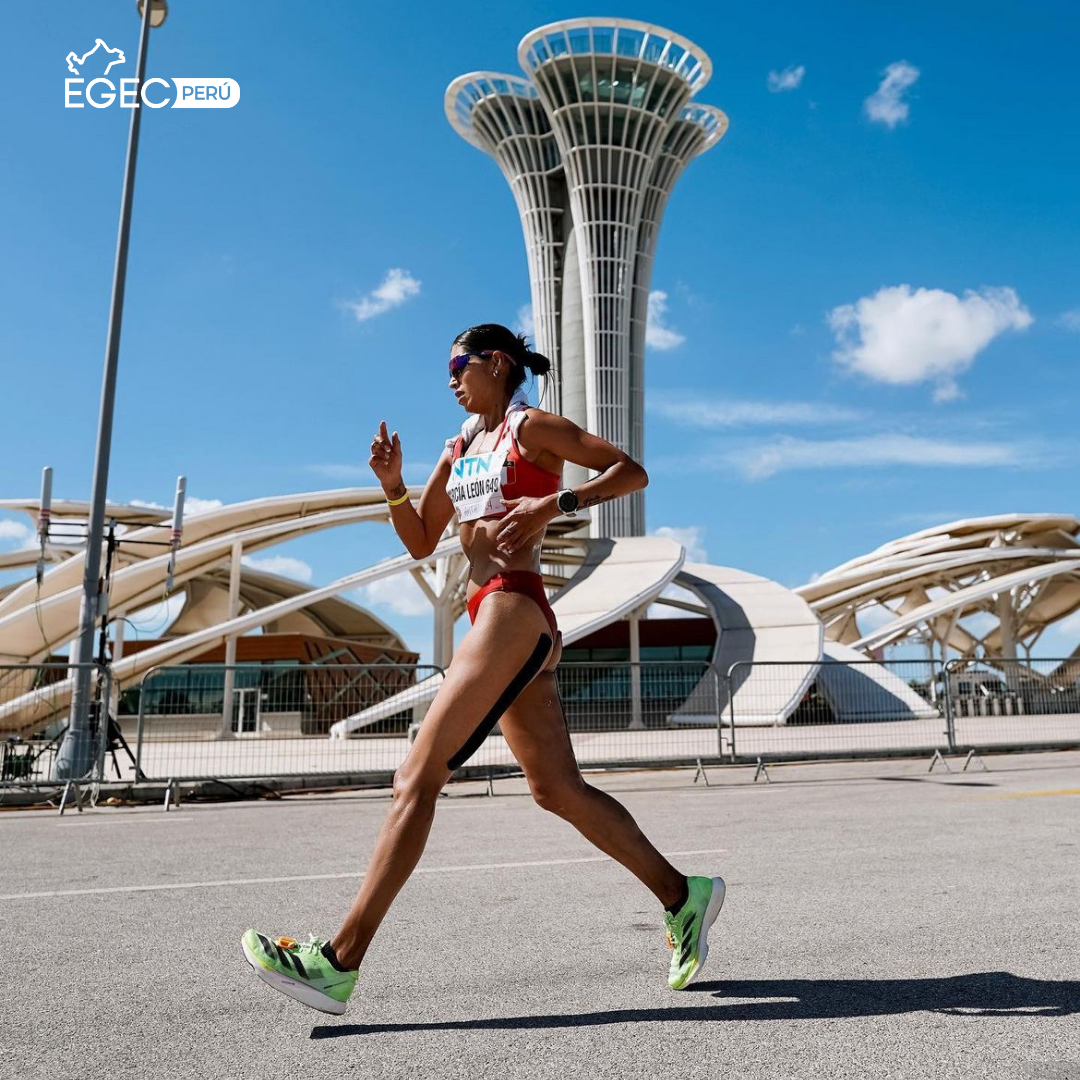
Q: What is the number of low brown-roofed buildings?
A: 2